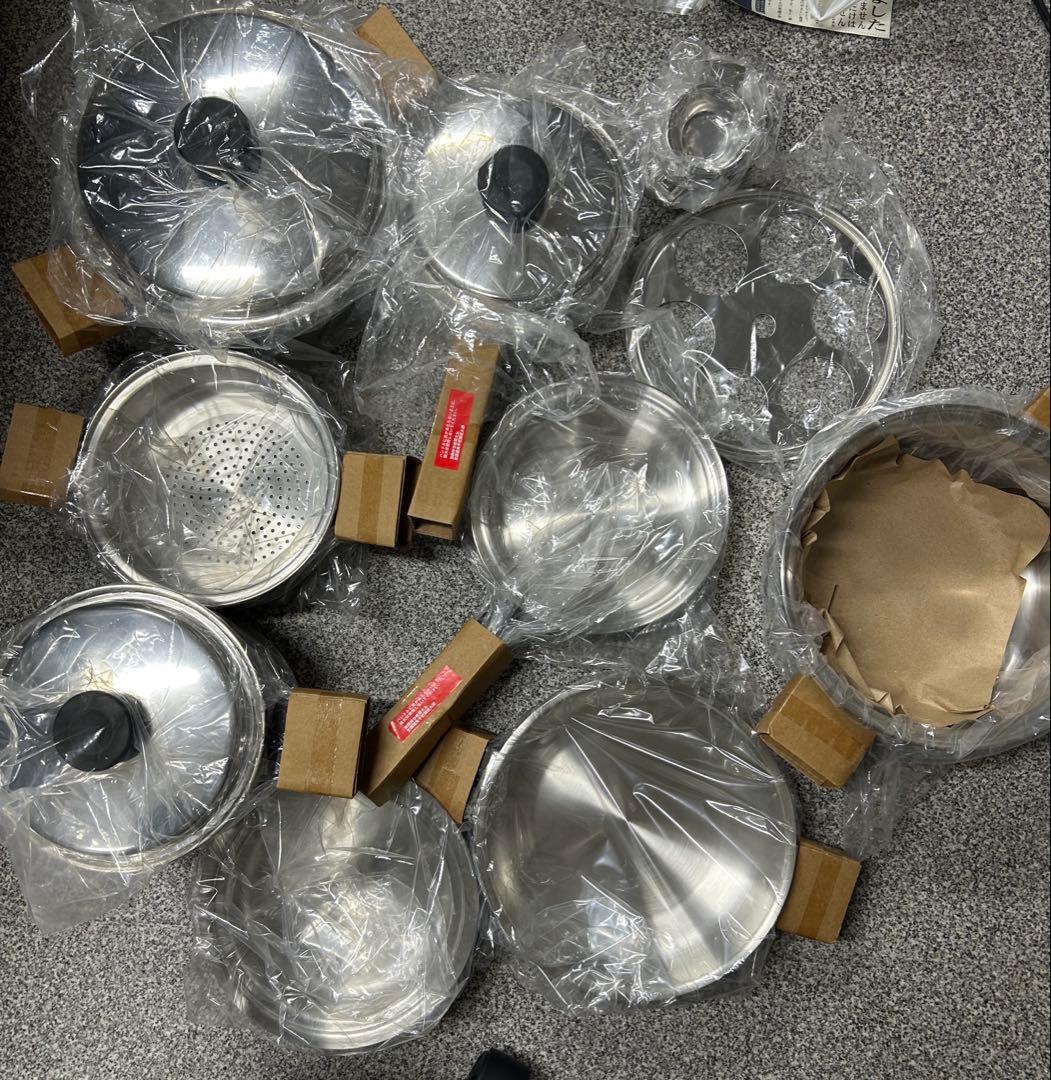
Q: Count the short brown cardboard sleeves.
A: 9